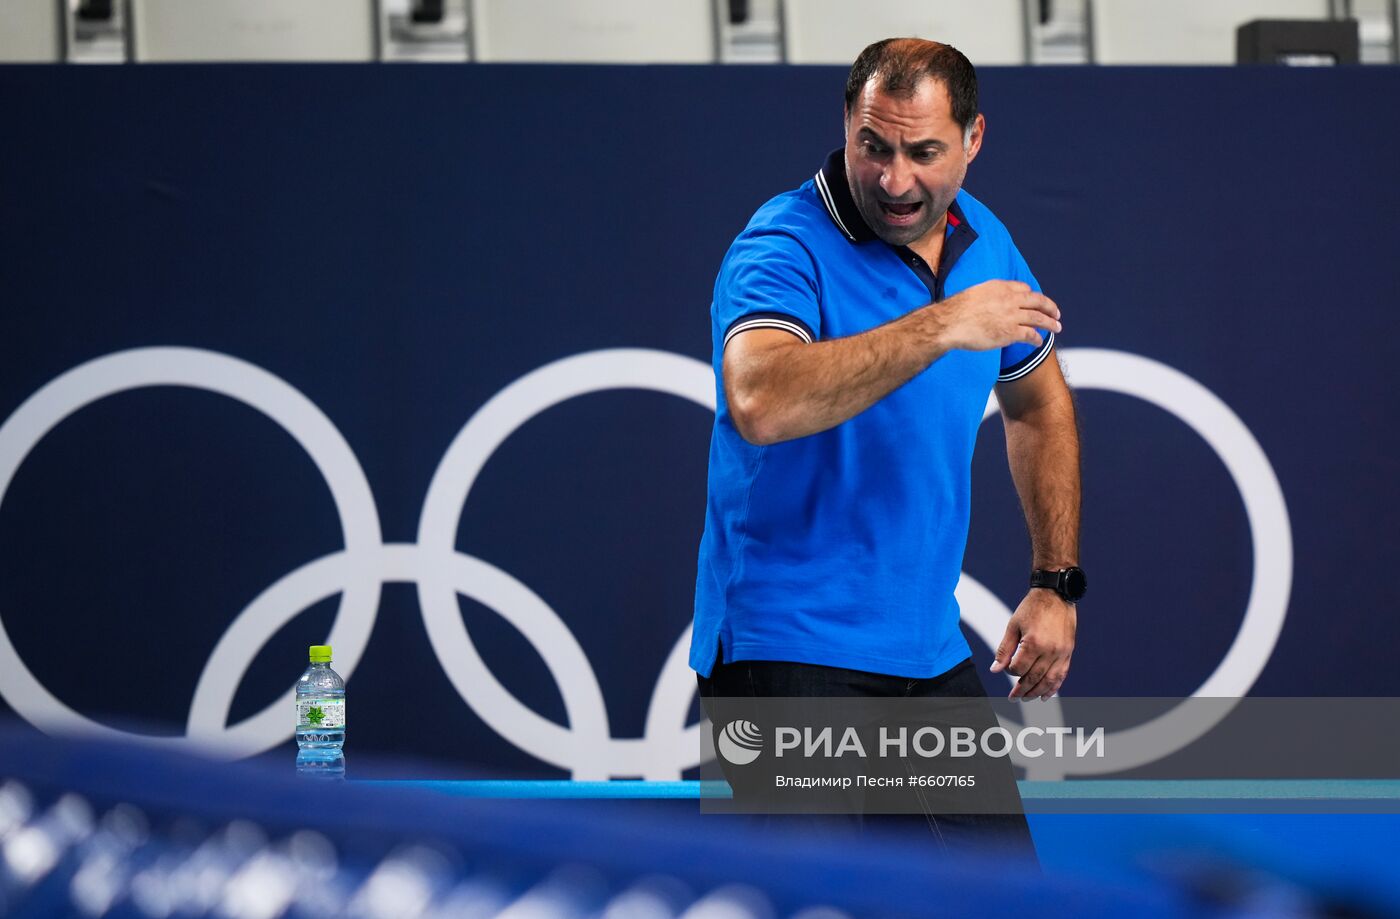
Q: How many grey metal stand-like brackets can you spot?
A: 5